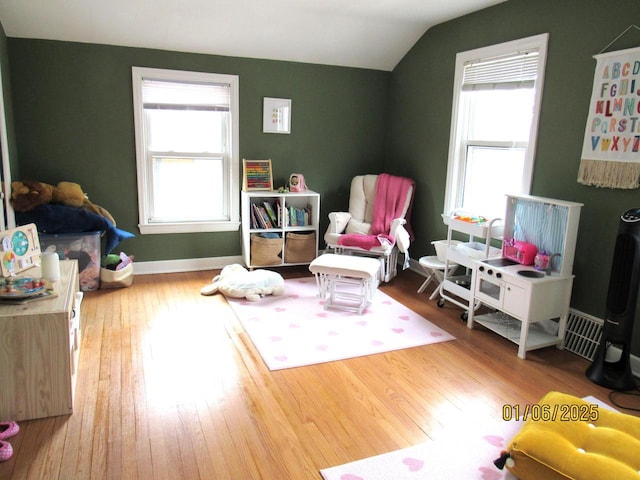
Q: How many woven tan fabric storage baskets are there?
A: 2